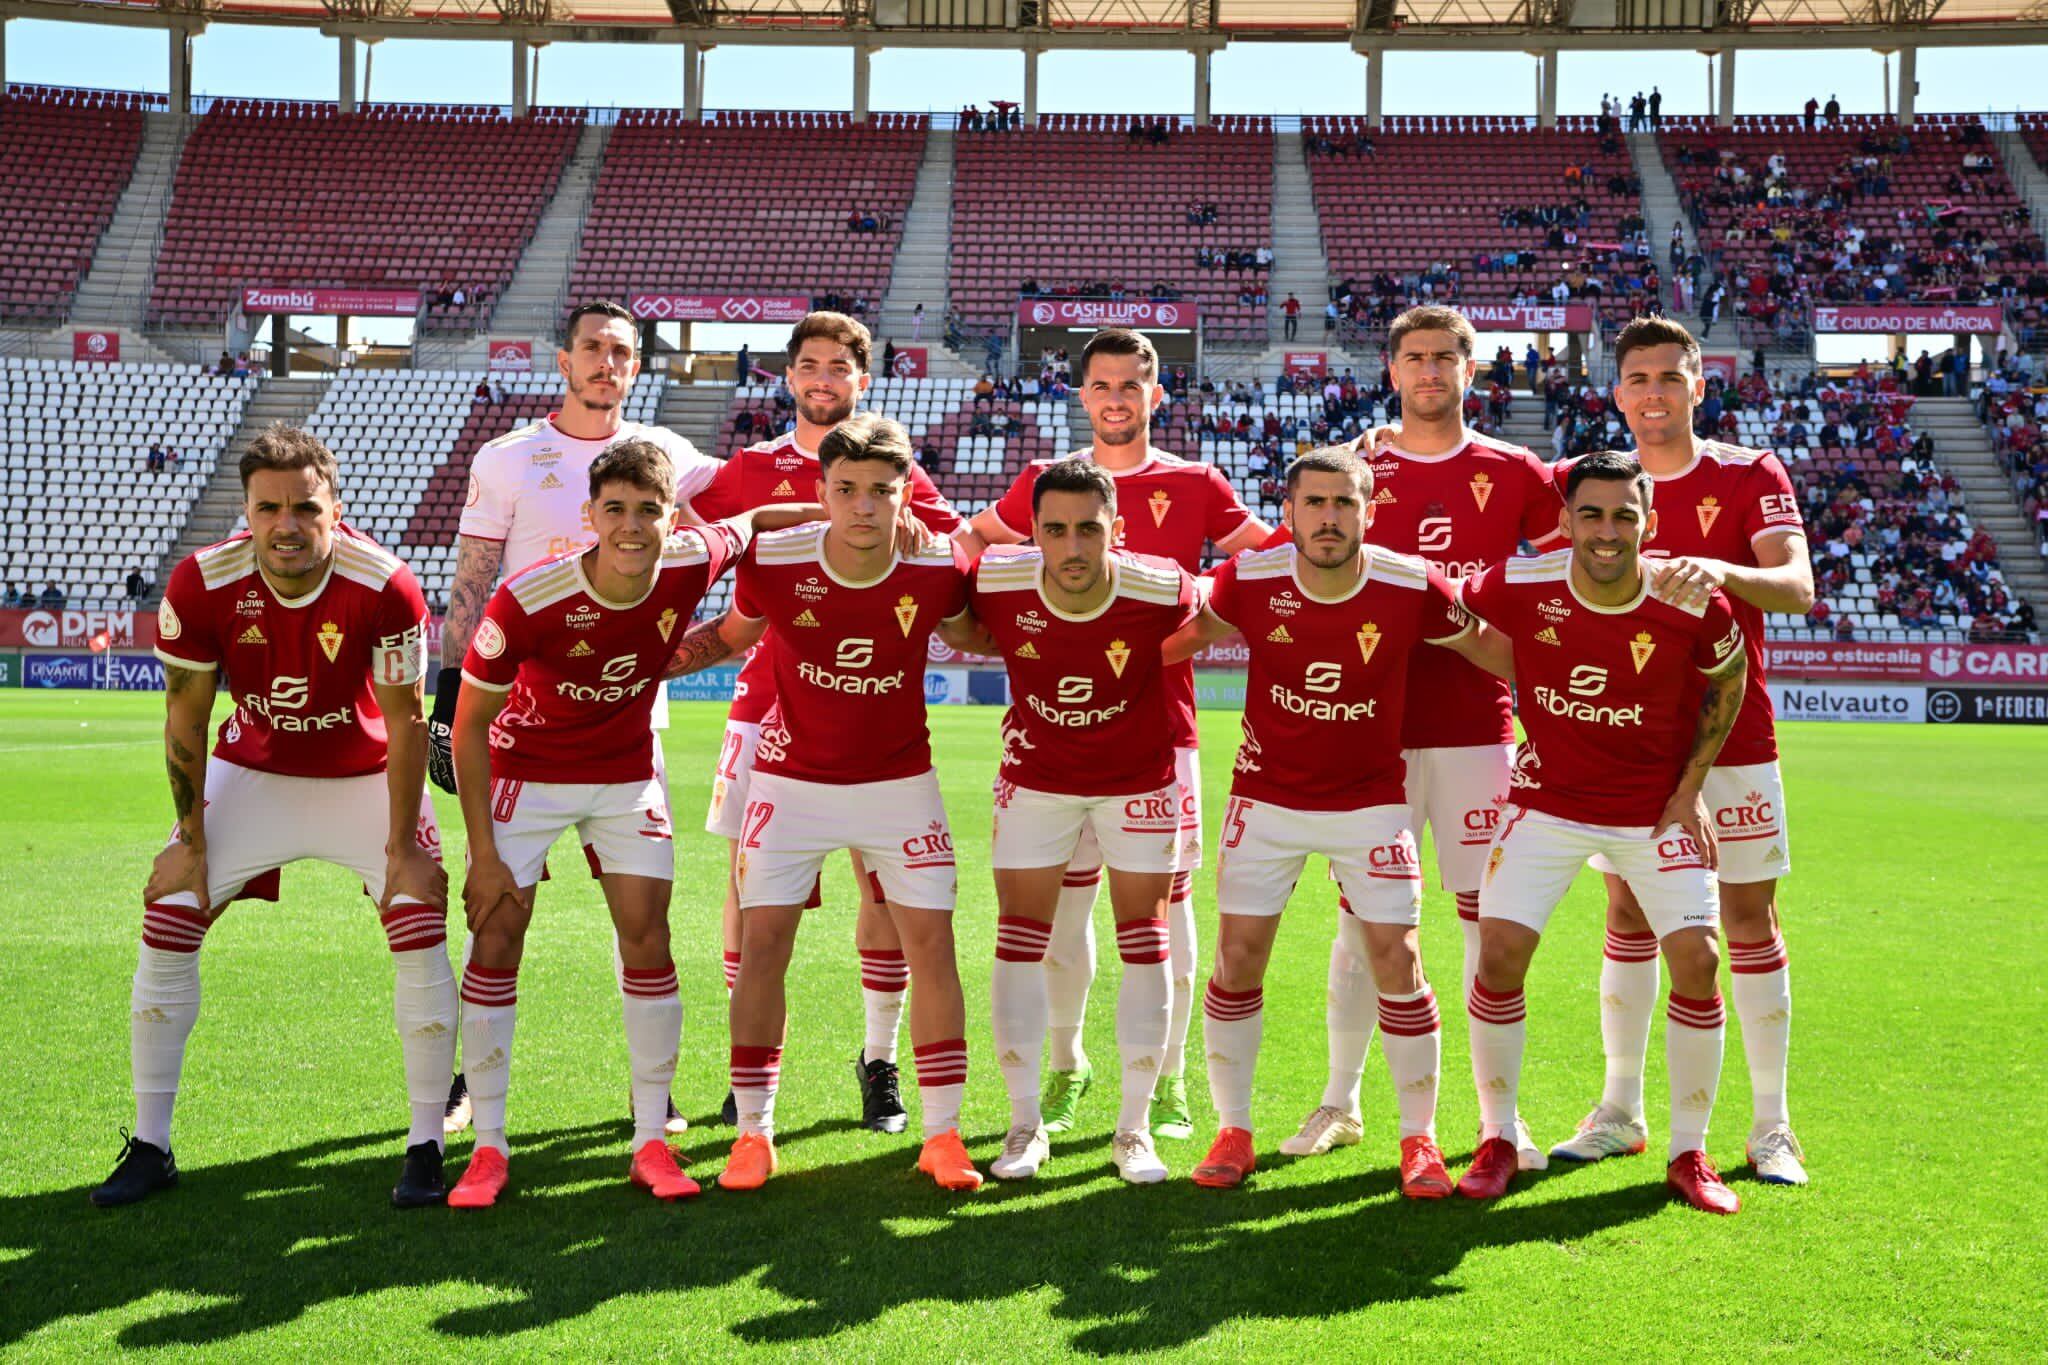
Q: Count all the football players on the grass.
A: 11